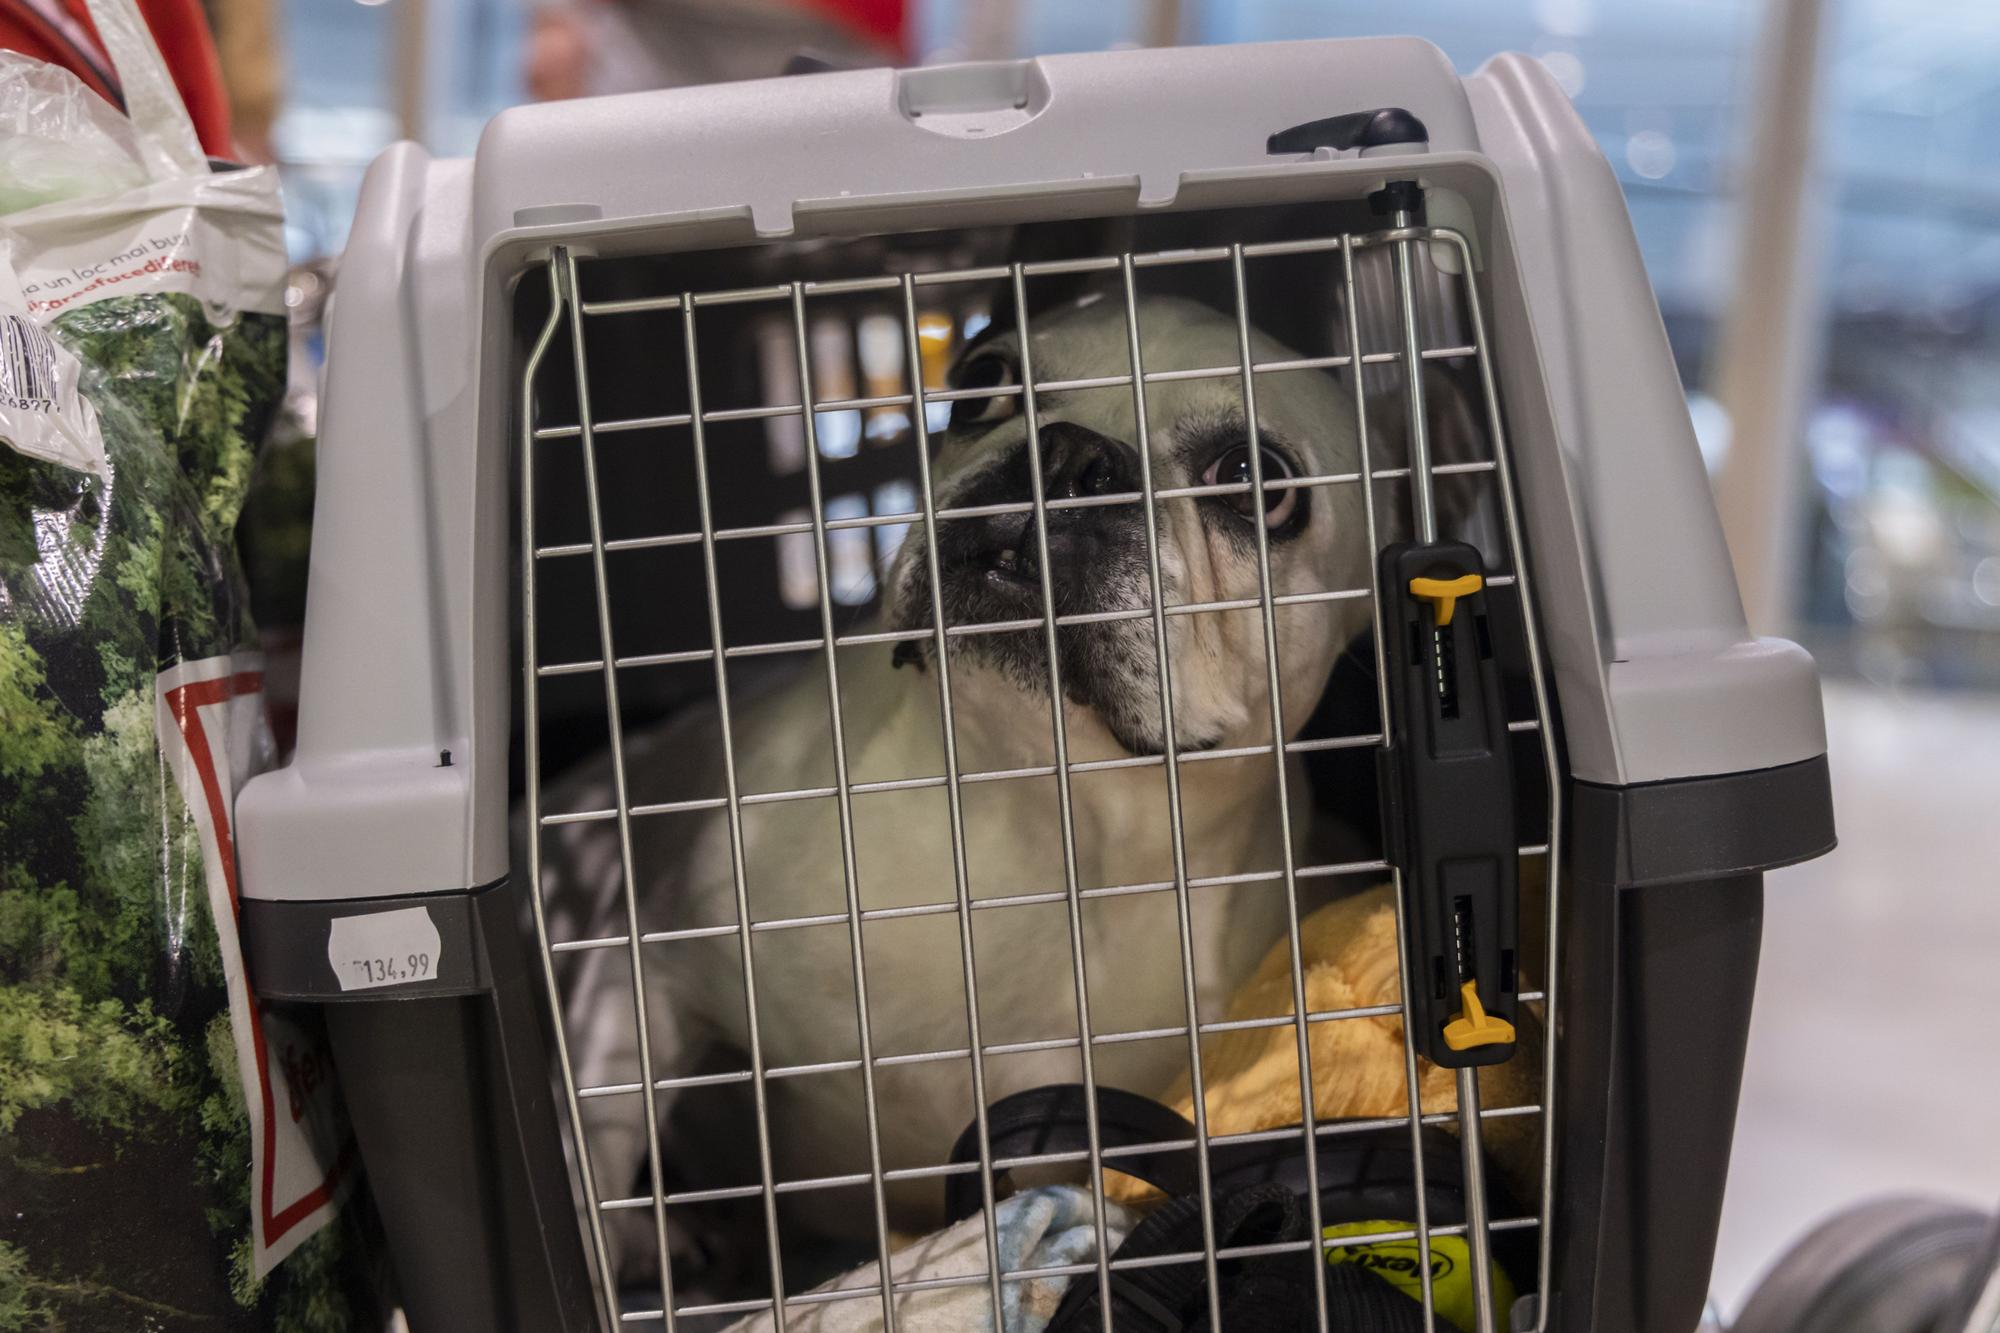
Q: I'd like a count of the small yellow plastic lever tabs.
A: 2